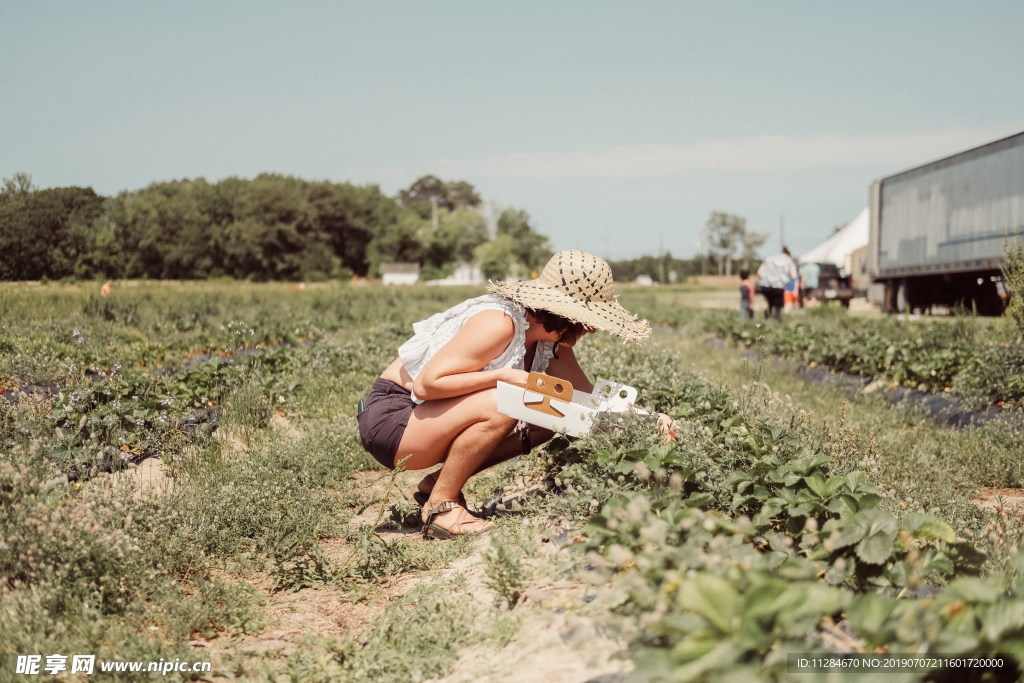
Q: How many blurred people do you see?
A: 4